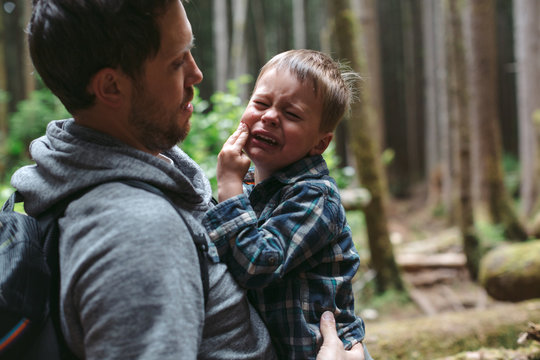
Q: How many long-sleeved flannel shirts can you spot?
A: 1